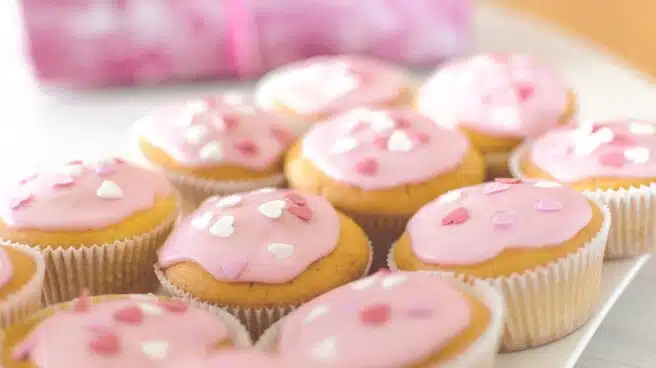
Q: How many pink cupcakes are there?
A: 11